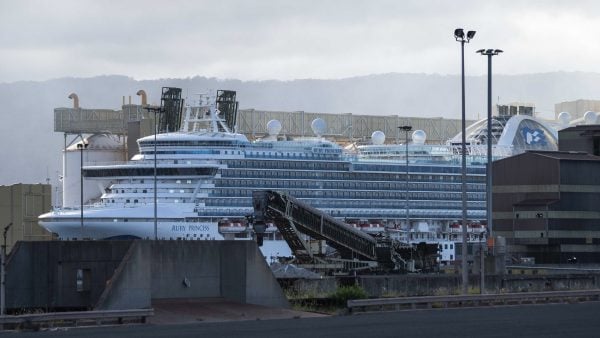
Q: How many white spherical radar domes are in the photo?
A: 6